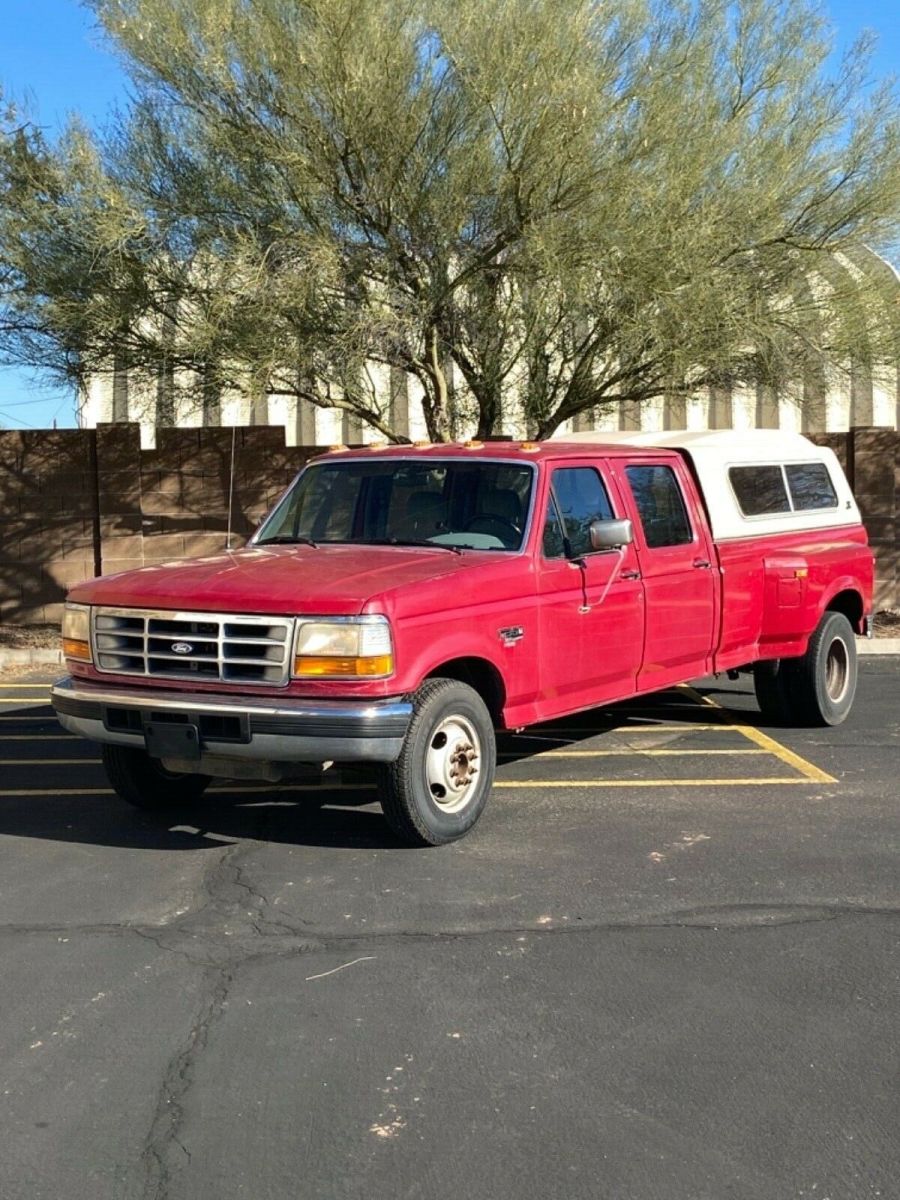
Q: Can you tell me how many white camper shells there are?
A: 1